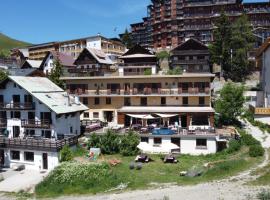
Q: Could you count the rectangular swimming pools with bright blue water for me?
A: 1